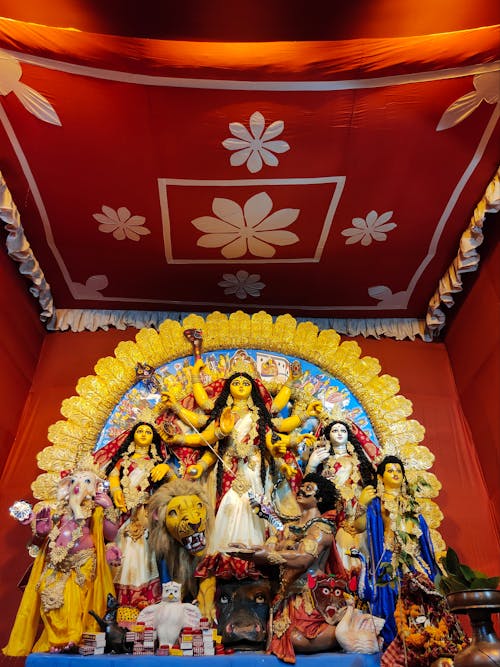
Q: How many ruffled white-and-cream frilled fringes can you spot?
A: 3